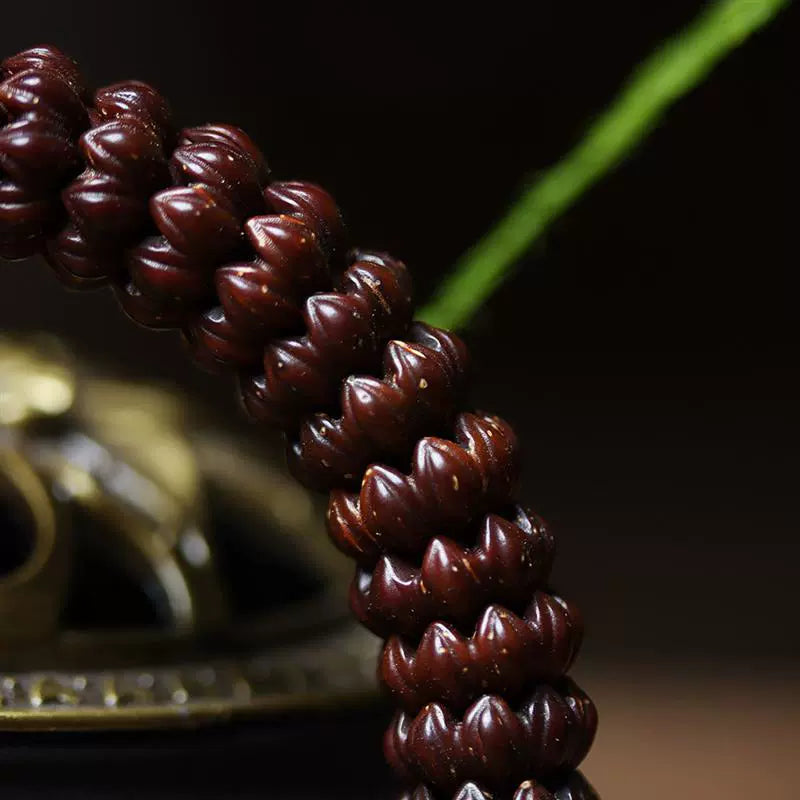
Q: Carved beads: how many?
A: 11